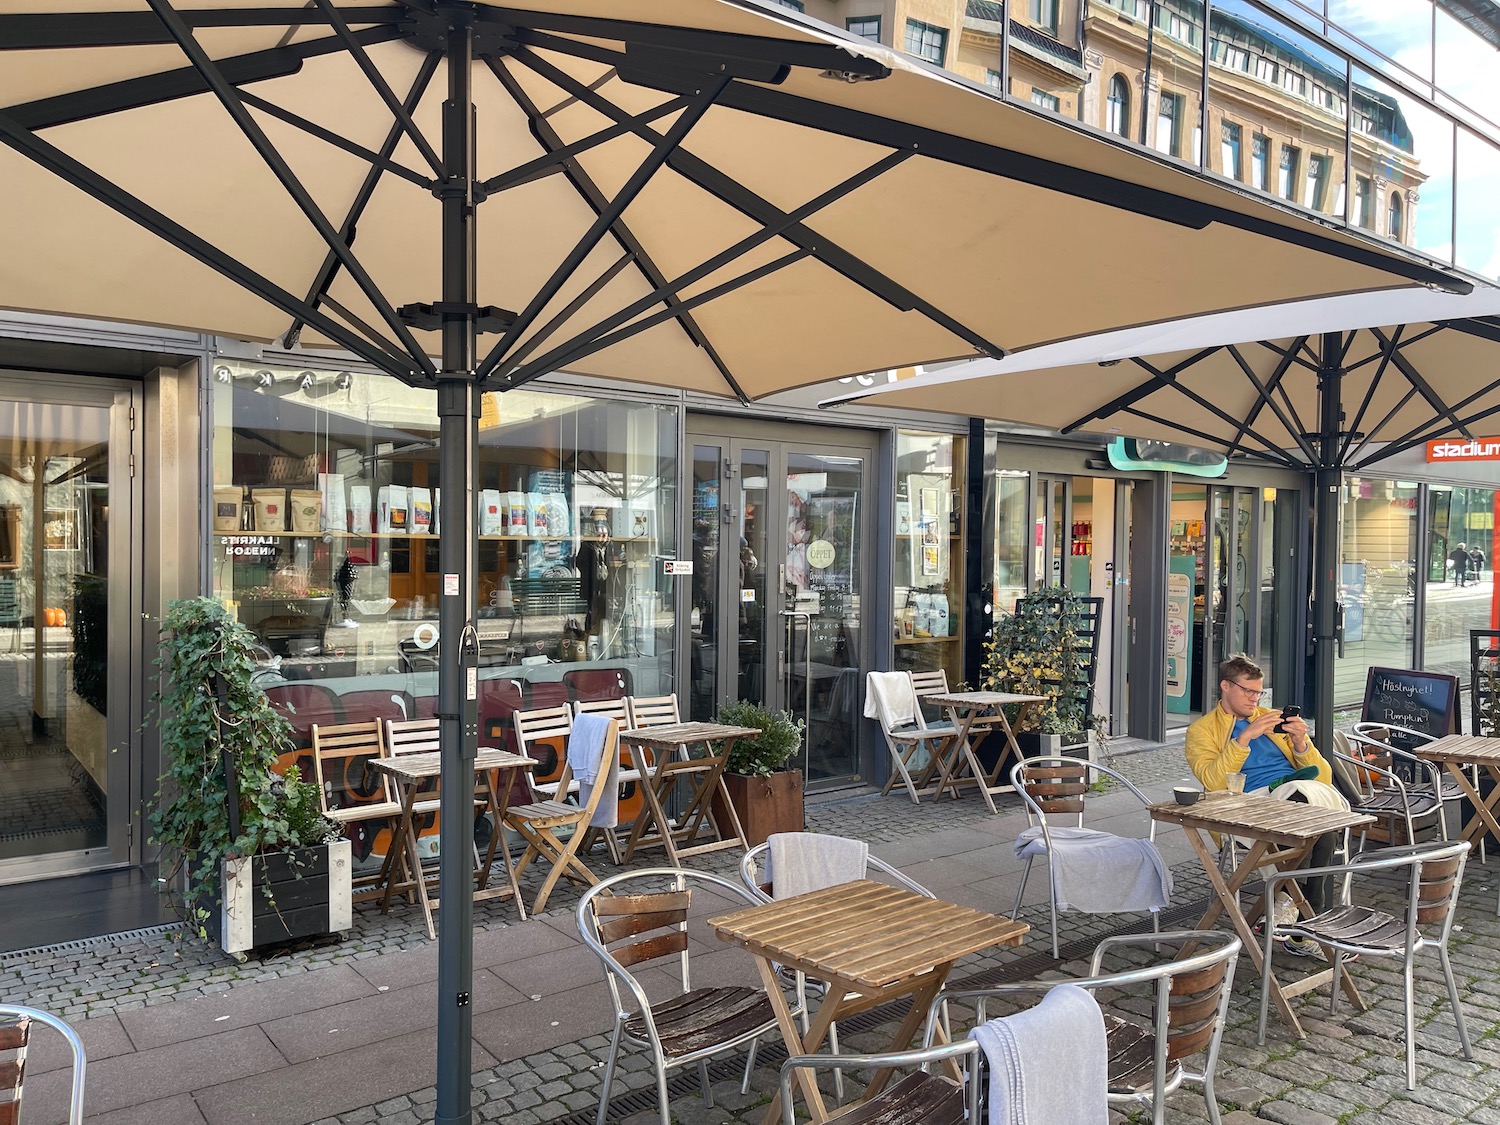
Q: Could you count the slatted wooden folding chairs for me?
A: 8